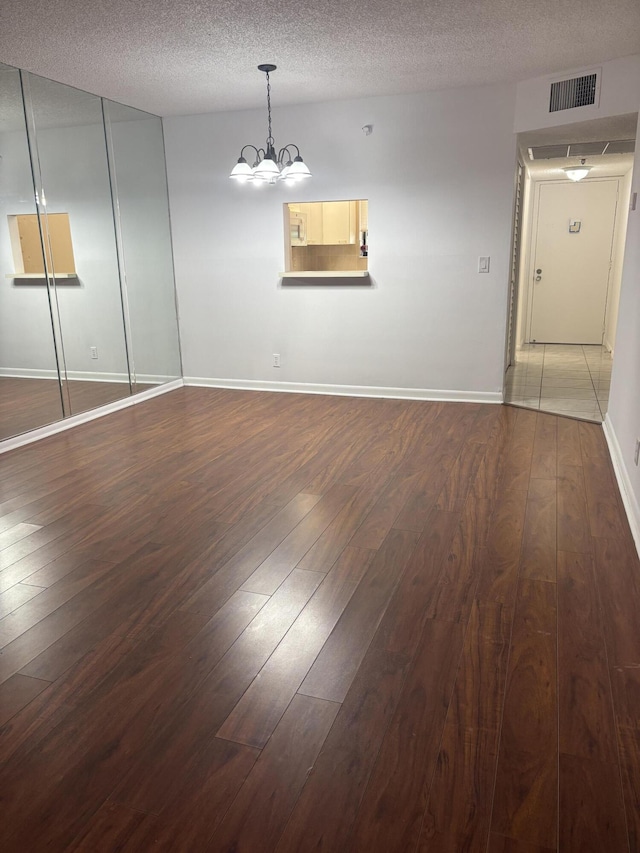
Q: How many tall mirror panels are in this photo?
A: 3